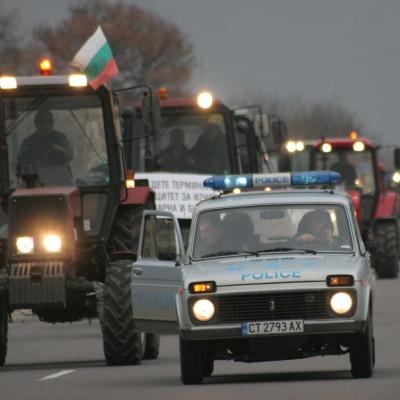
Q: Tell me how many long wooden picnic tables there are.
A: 0